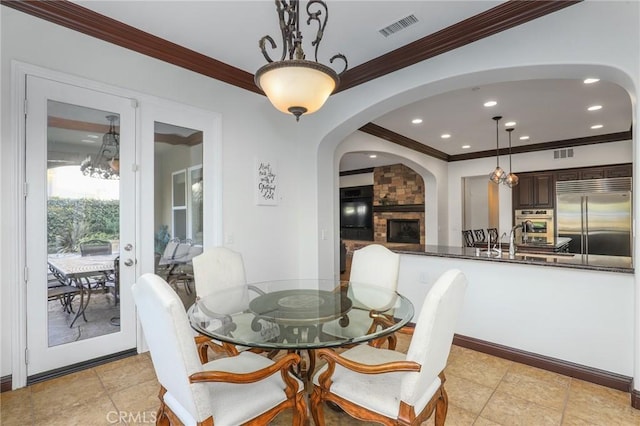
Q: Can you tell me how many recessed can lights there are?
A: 10